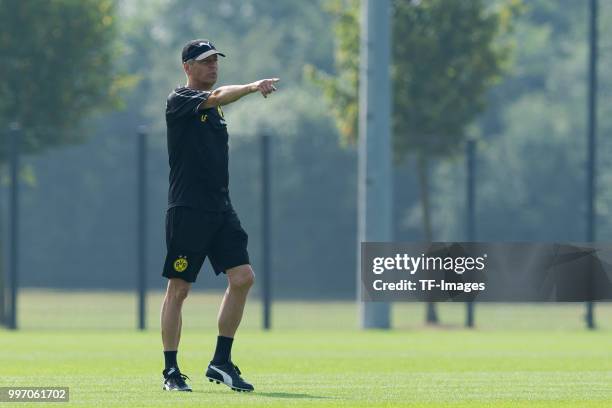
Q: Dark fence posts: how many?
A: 5